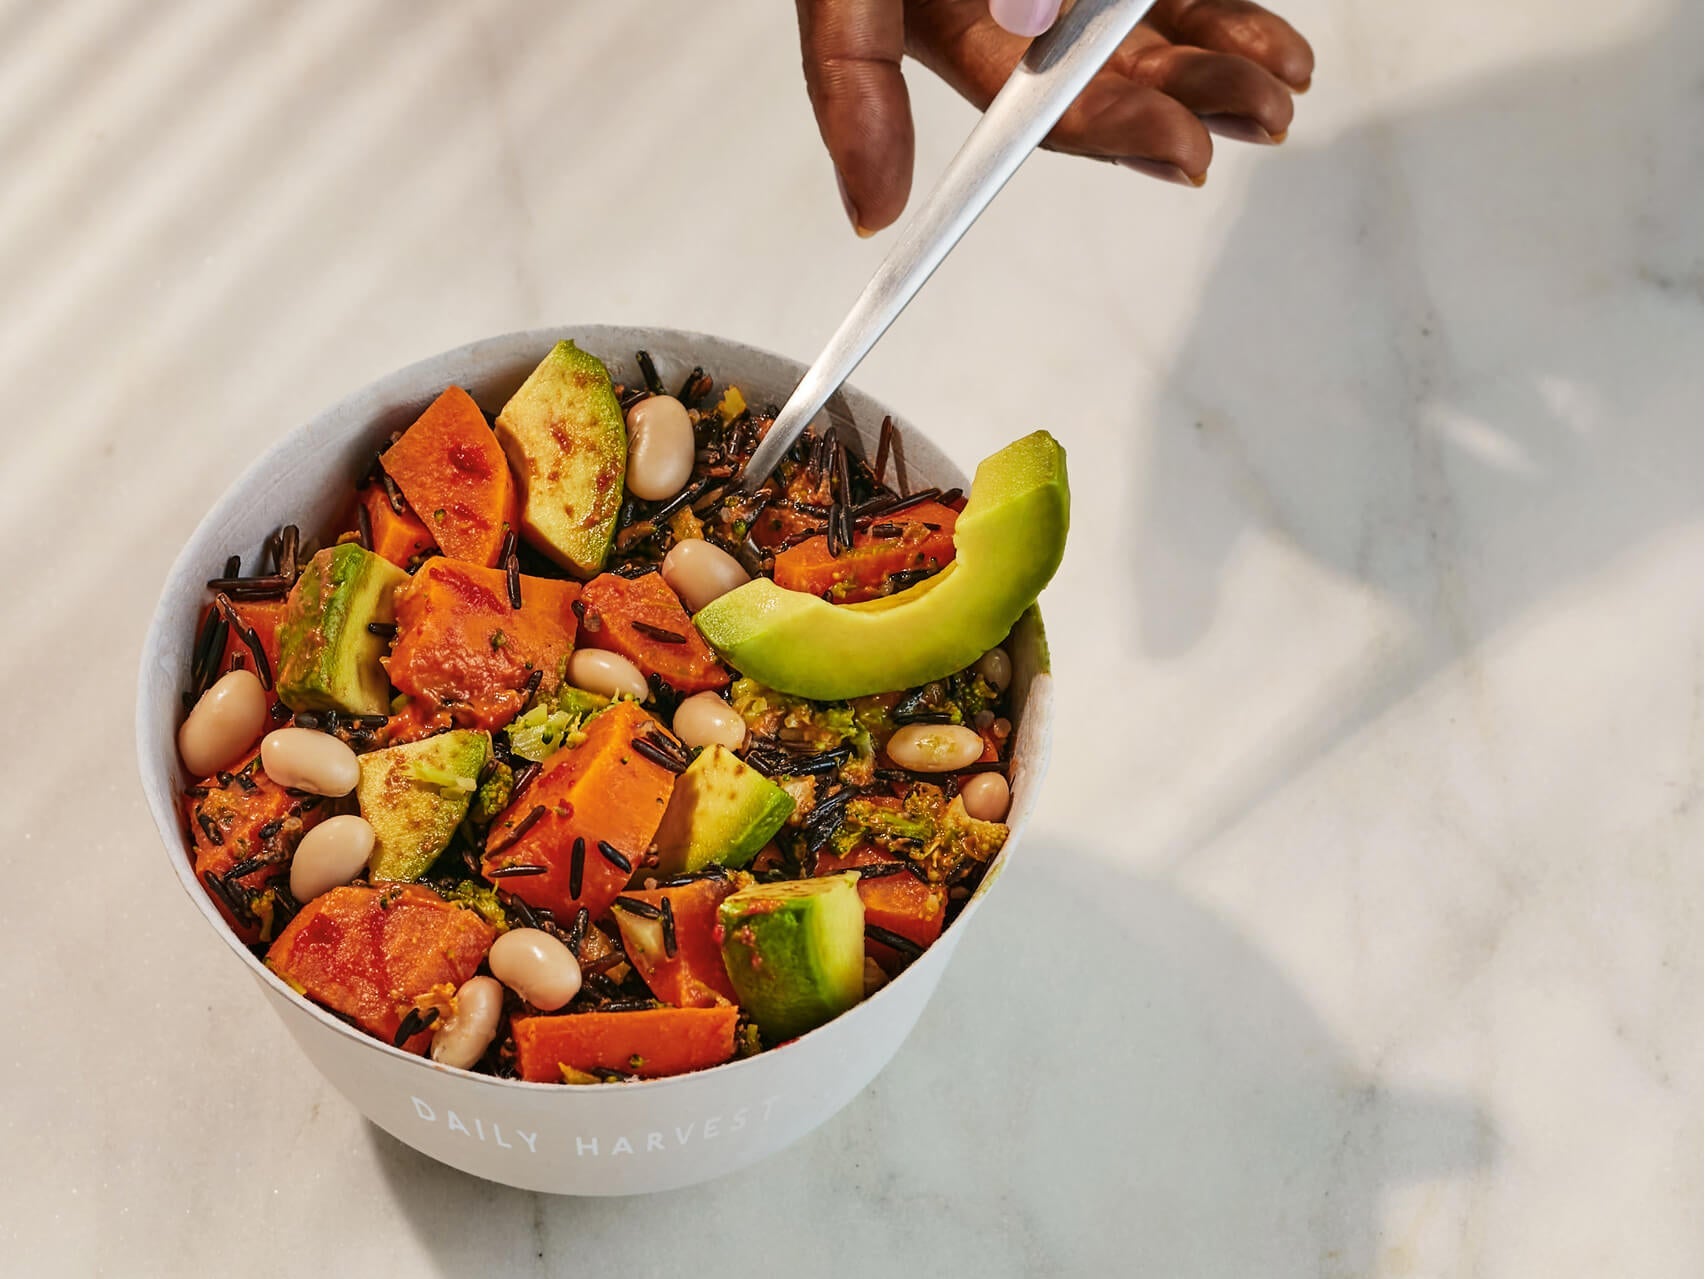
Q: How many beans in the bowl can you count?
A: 12